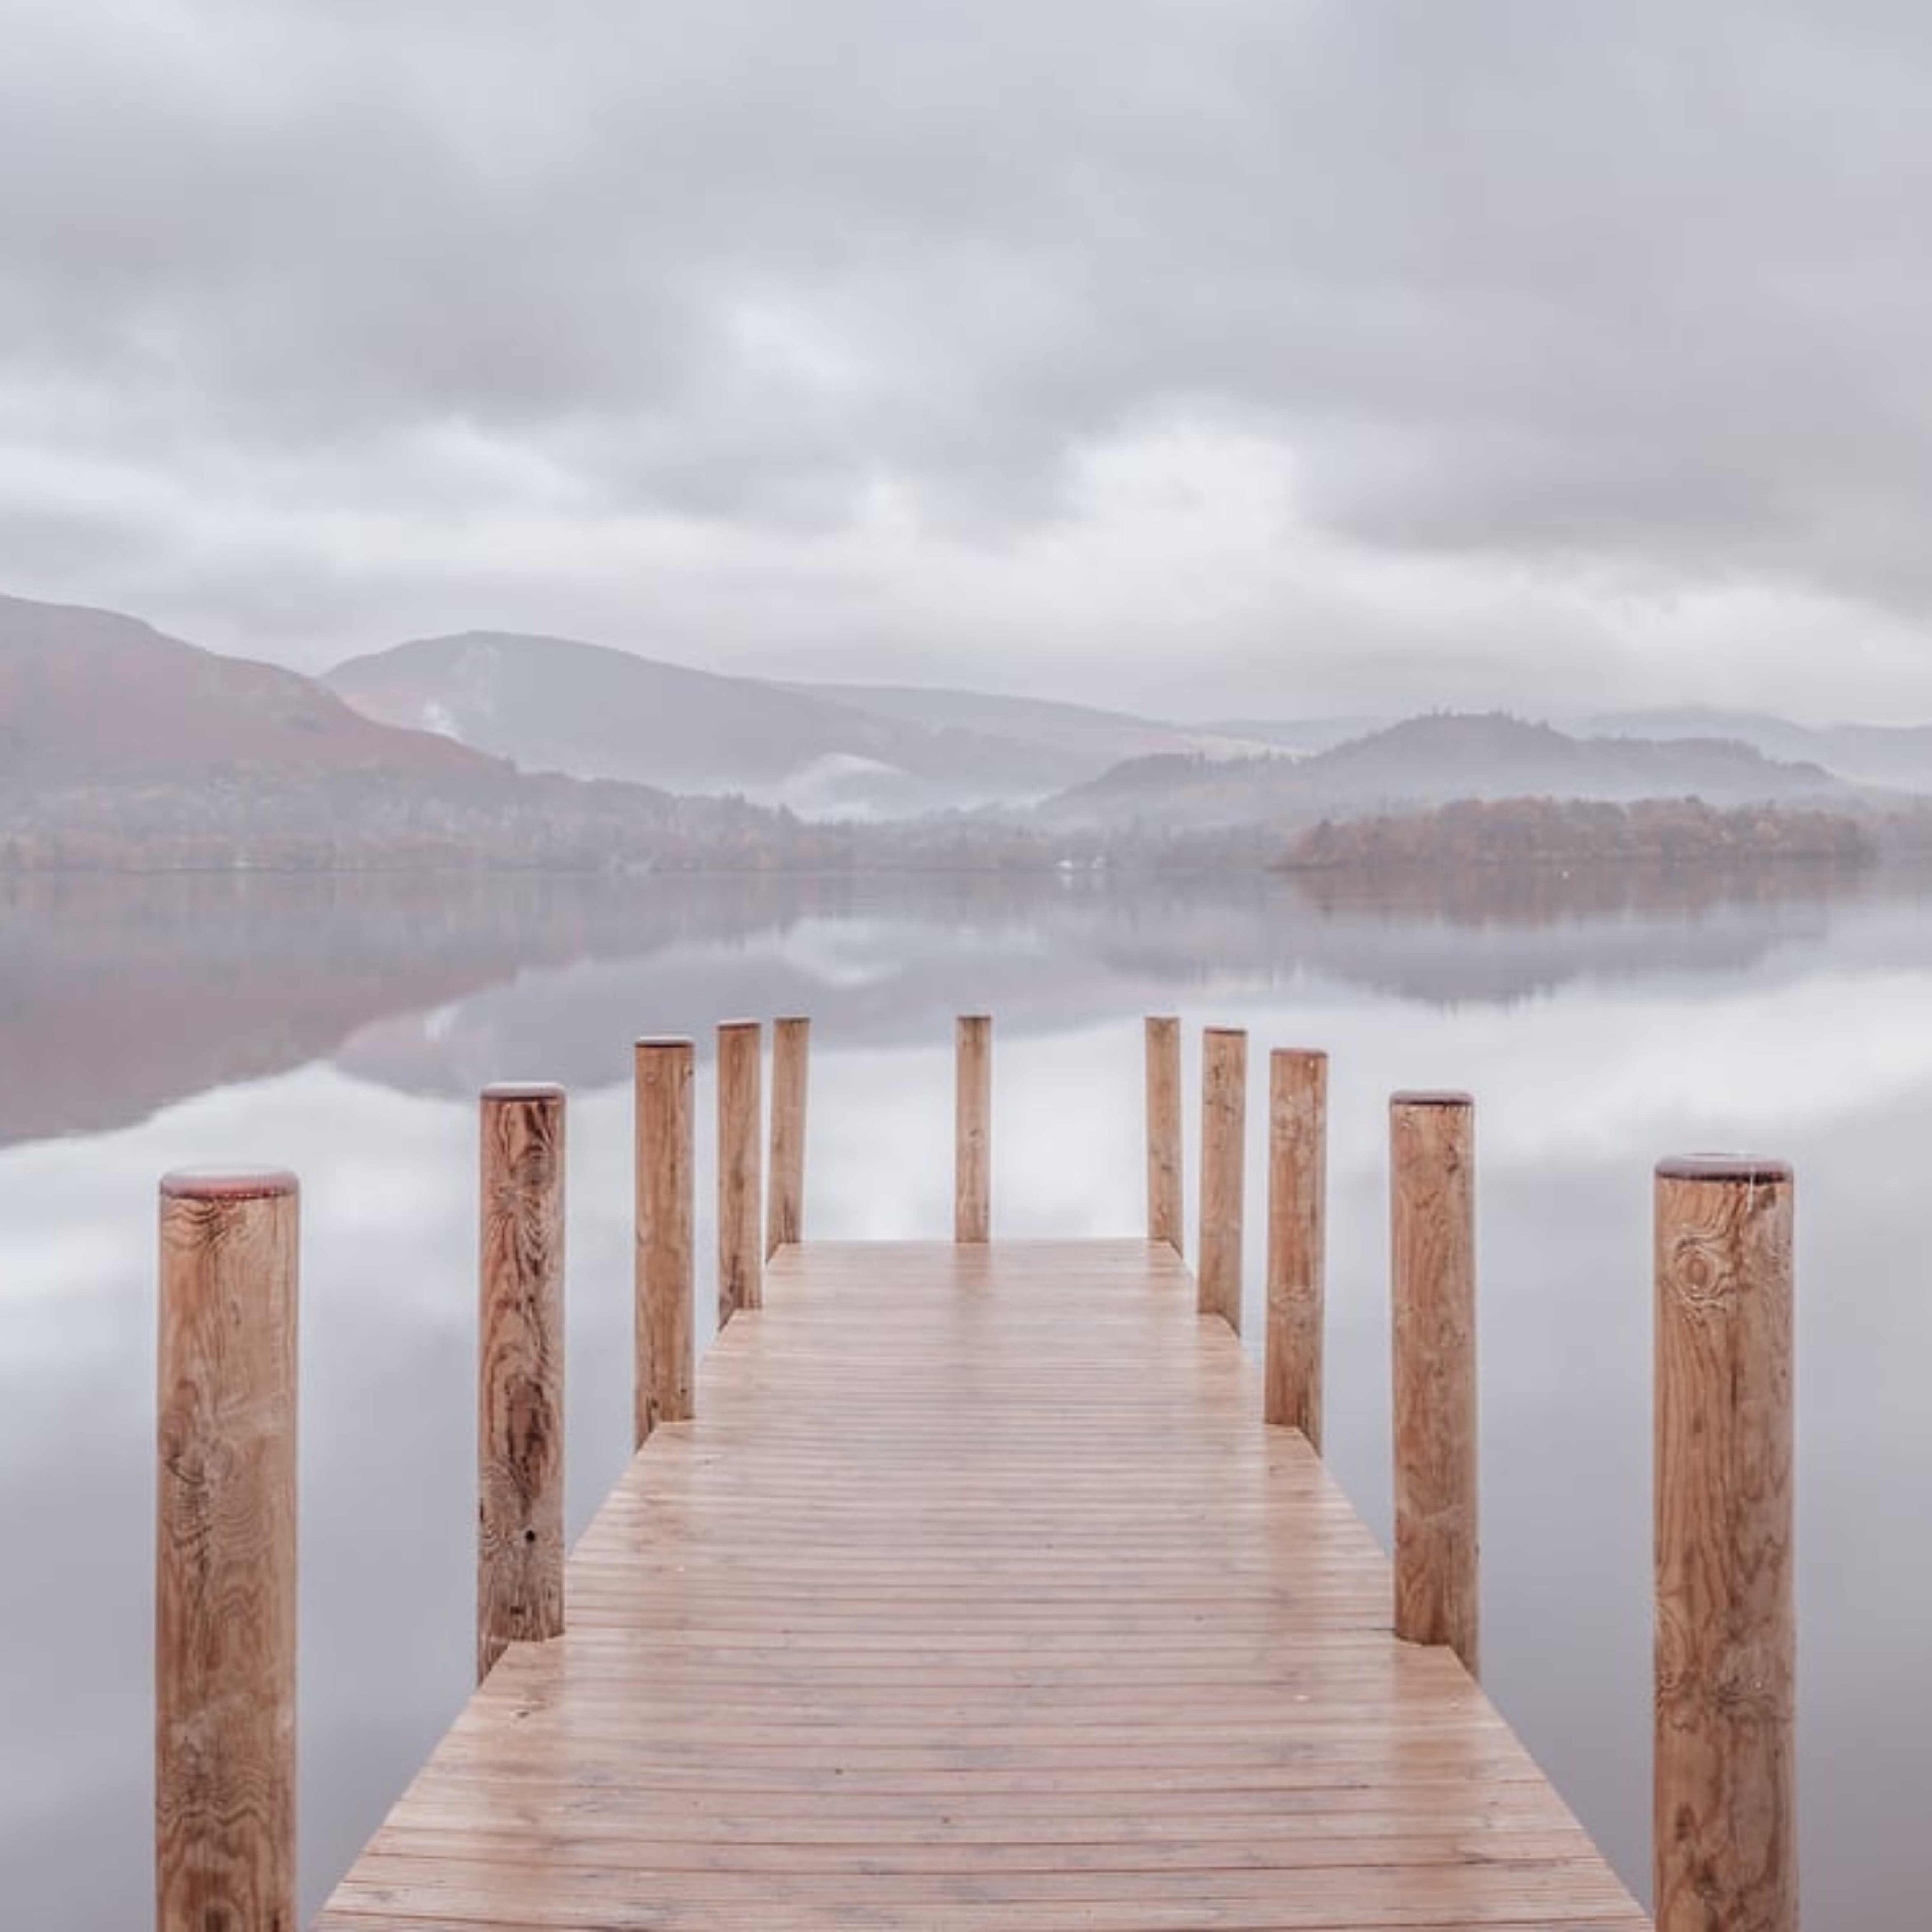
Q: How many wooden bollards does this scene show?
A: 11